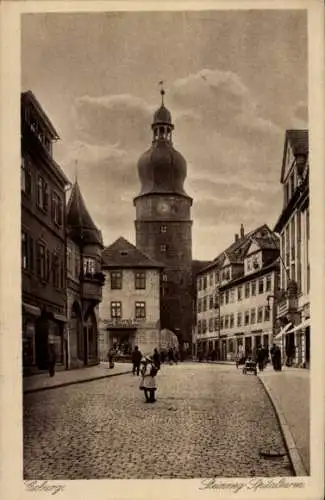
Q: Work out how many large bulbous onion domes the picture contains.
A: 1